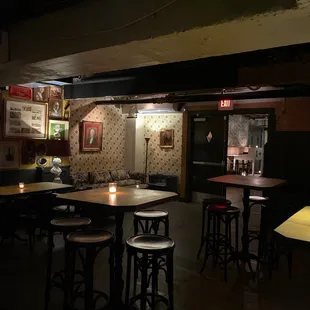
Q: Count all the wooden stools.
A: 7